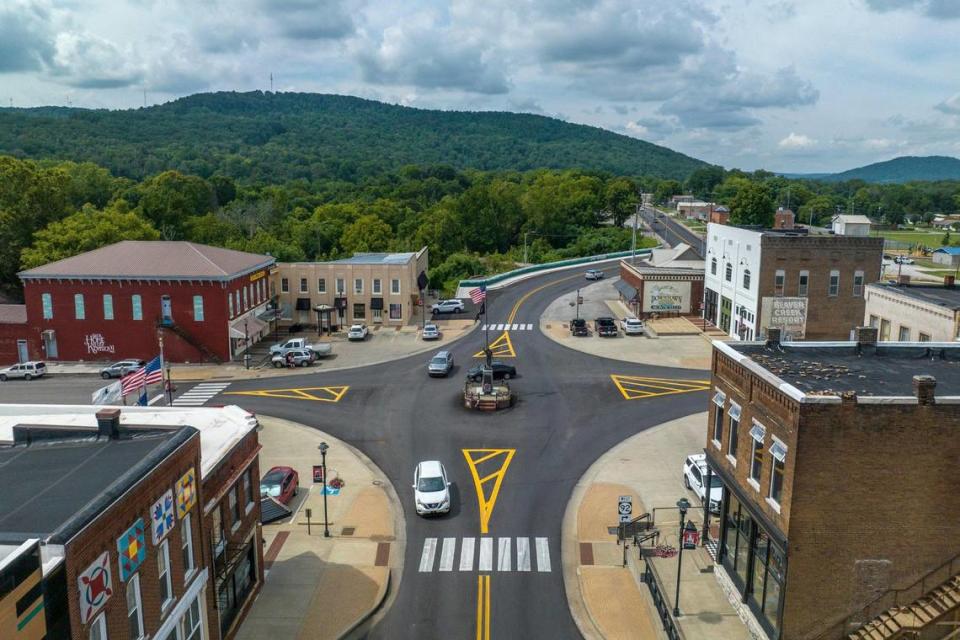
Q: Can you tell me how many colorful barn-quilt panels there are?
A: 4